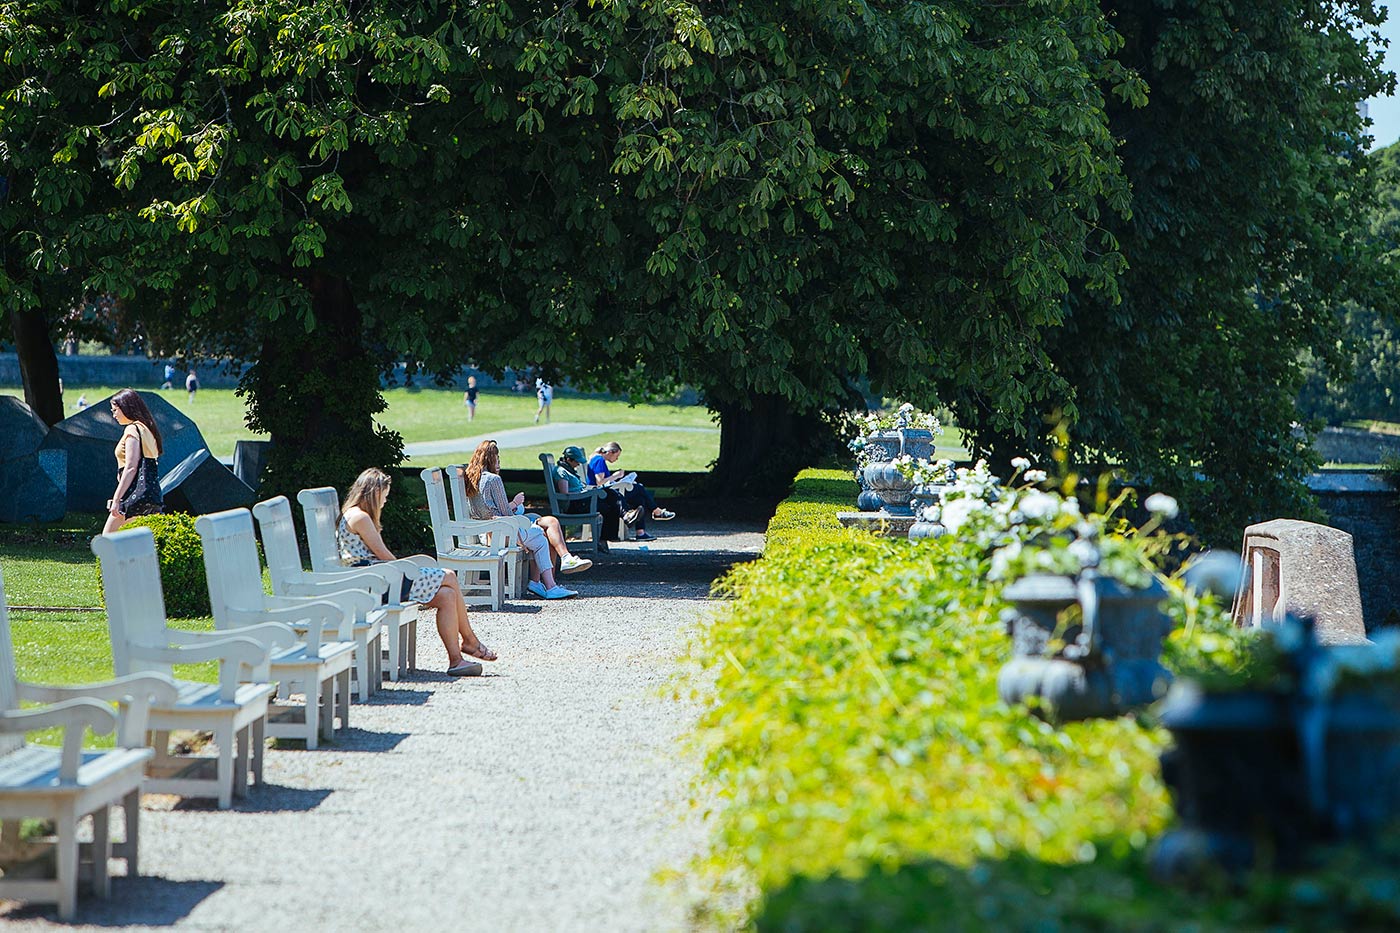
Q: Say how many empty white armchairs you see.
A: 5